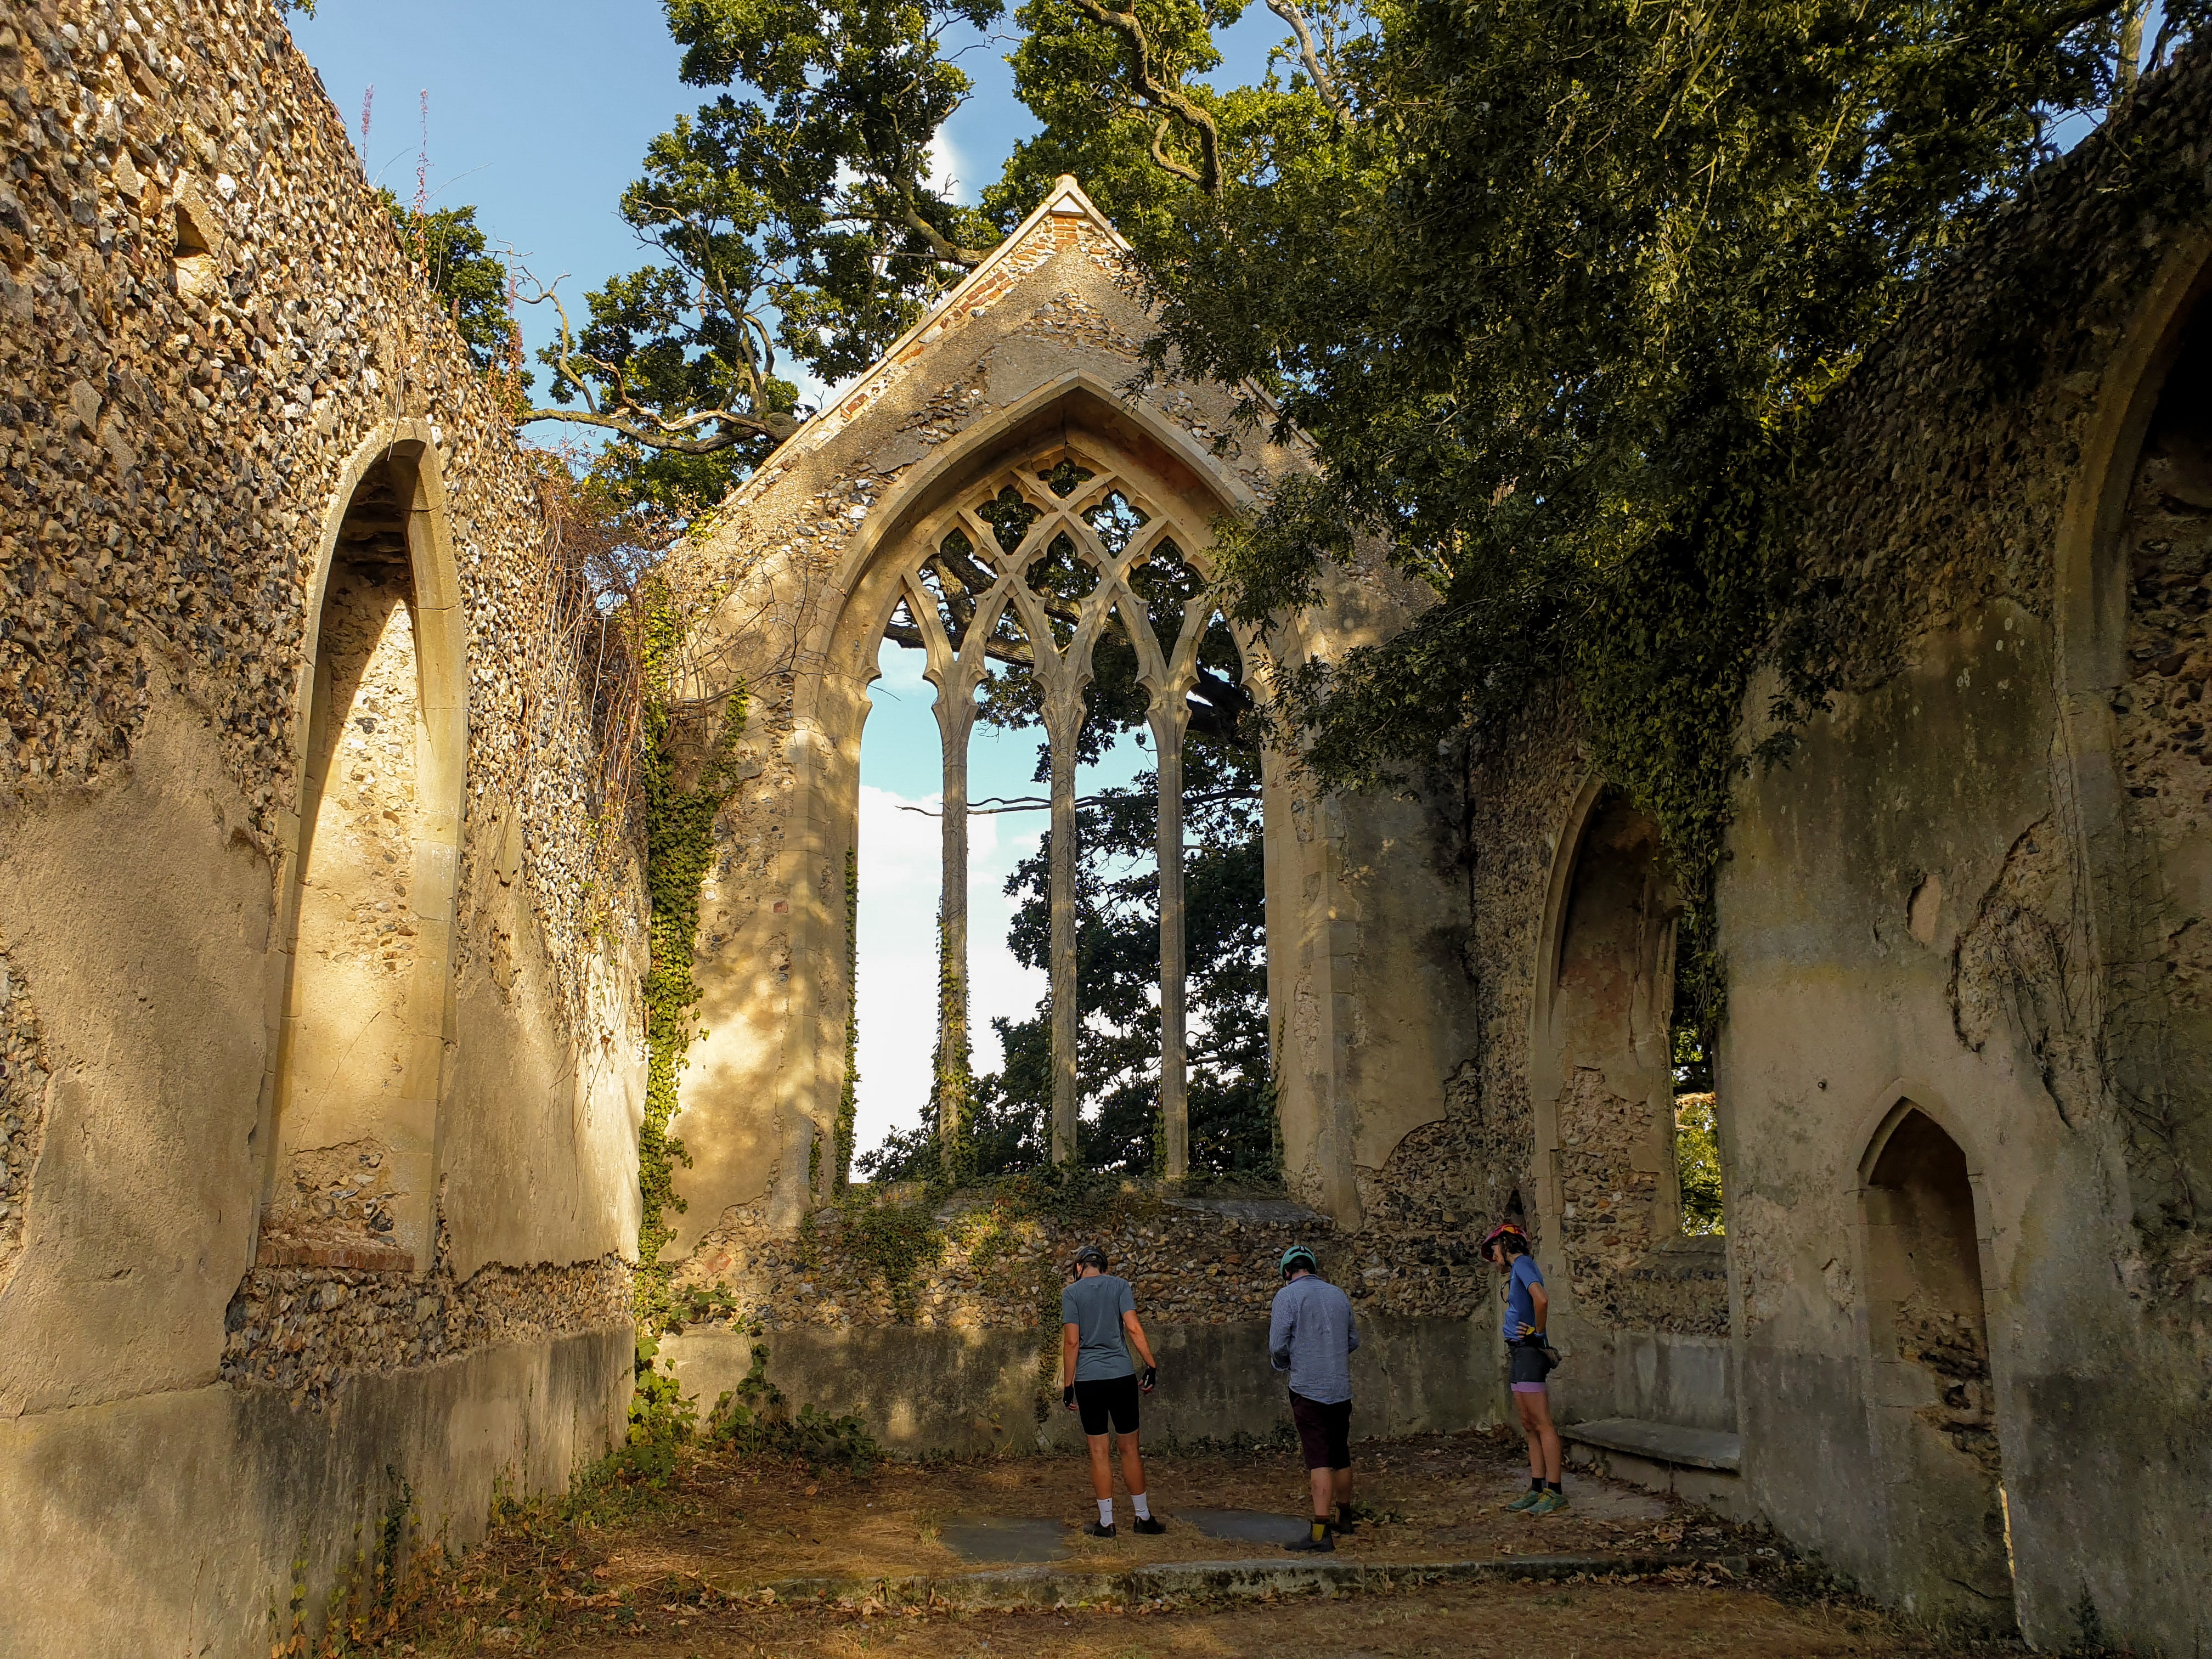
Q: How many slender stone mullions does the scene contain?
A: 3